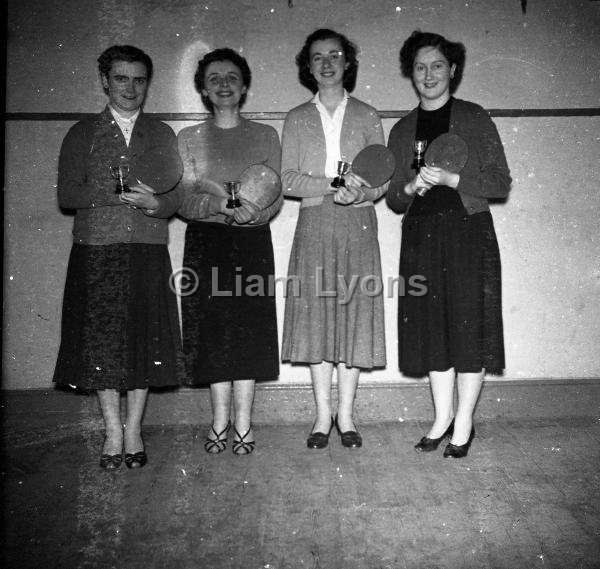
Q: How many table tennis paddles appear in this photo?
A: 4